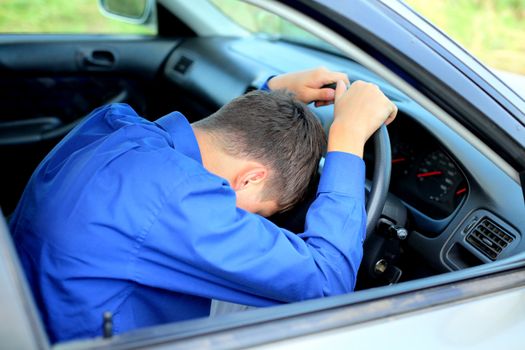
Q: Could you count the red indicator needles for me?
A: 3